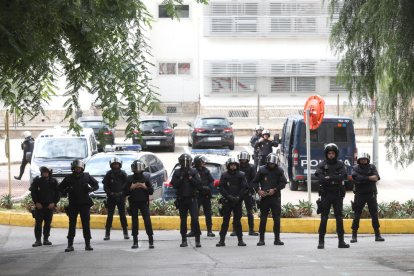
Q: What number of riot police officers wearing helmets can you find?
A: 14